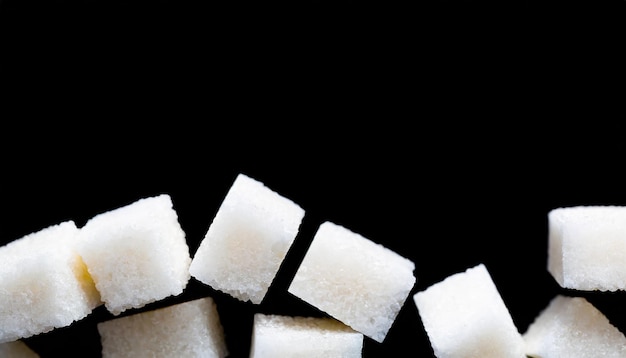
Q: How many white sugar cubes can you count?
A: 10